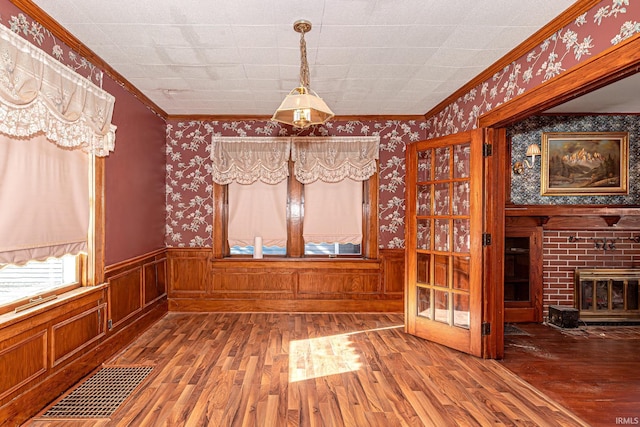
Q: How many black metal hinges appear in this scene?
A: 3